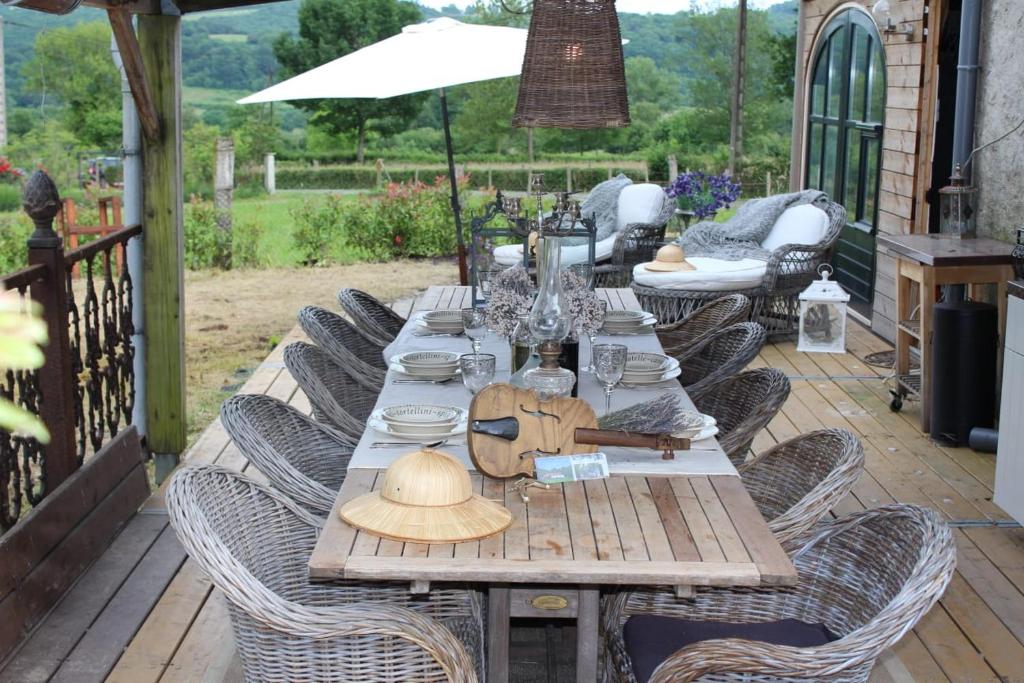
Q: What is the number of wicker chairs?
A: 12